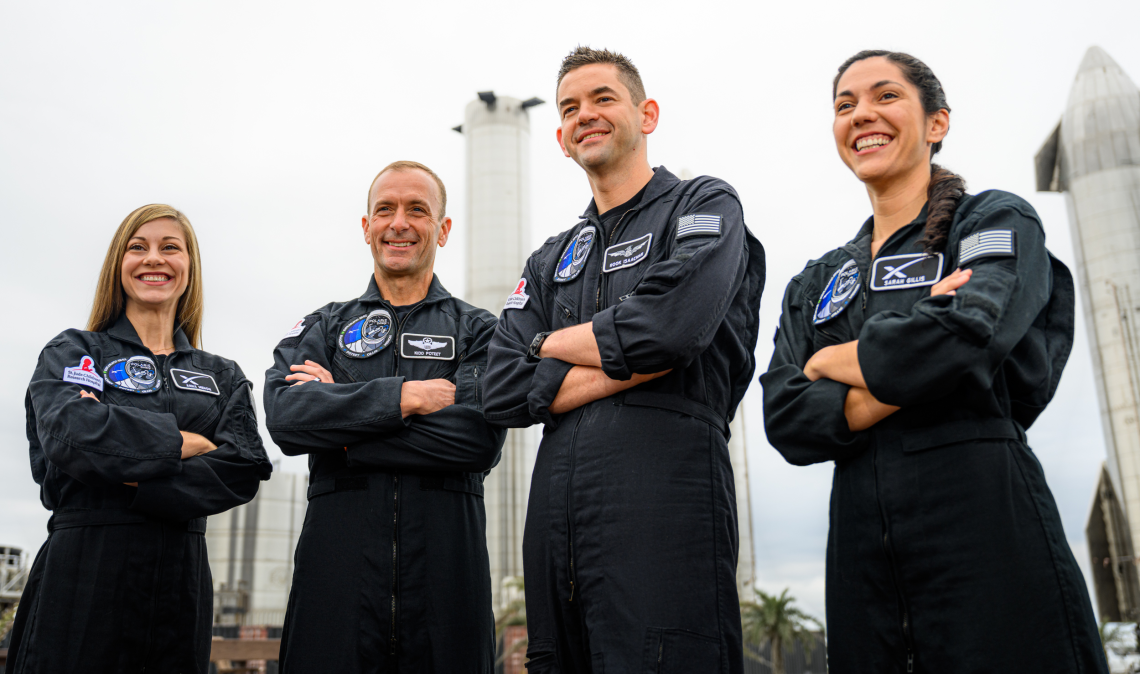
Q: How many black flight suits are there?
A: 4